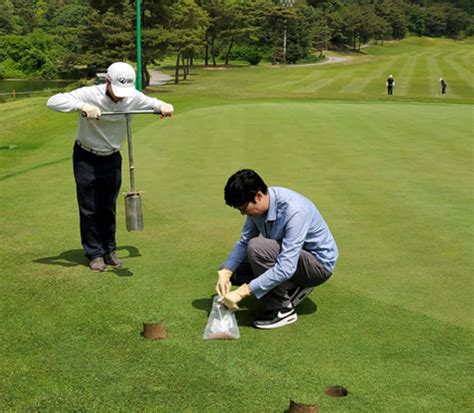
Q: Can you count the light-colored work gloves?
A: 4